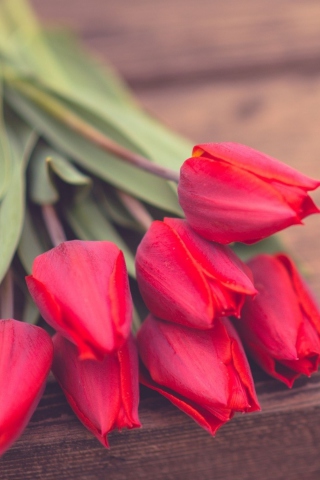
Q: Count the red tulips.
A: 7